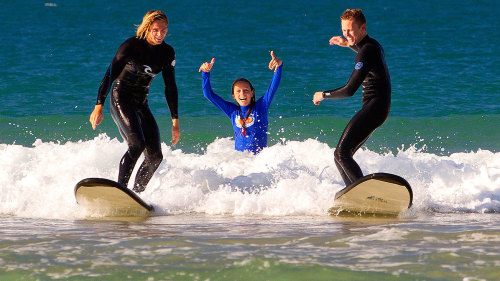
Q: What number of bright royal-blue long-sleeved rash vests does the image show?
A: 1